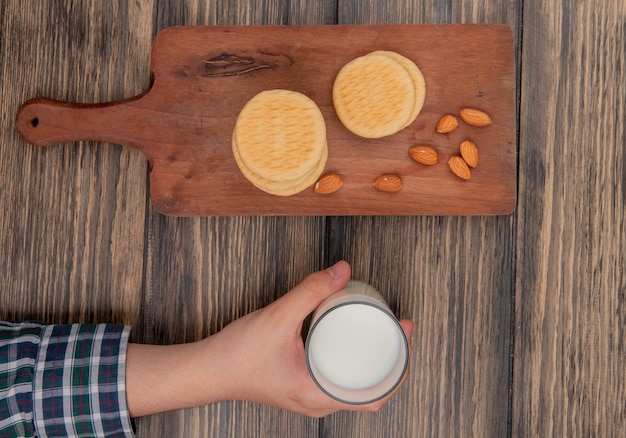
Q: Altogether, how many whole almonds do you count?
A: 7